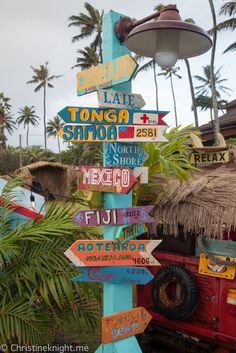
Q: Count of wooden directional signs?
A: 11